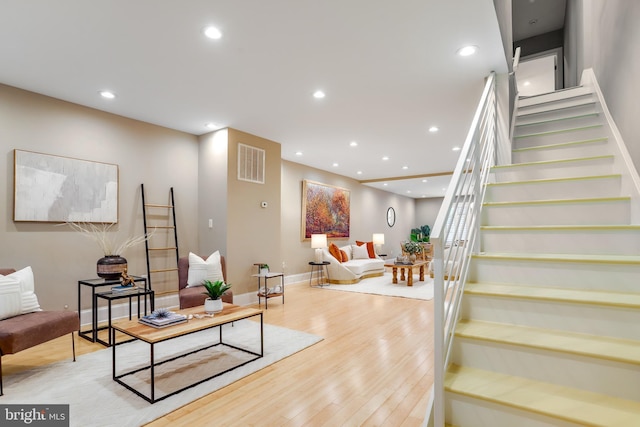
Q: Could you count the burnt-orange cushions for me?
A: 3